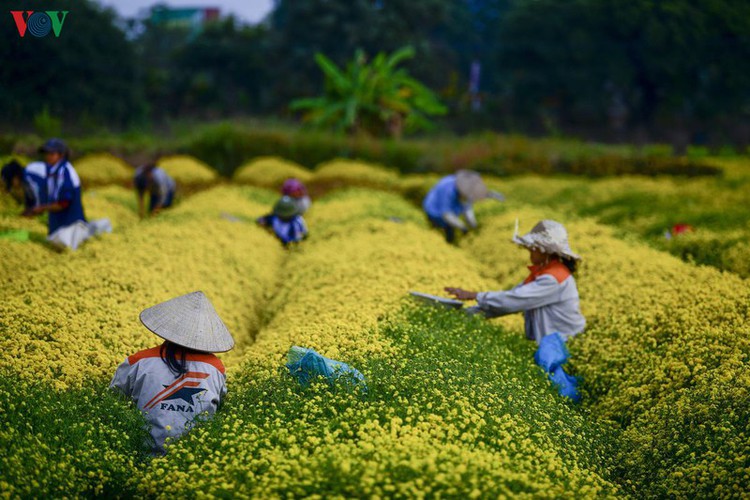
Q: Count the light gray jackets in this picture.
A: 2